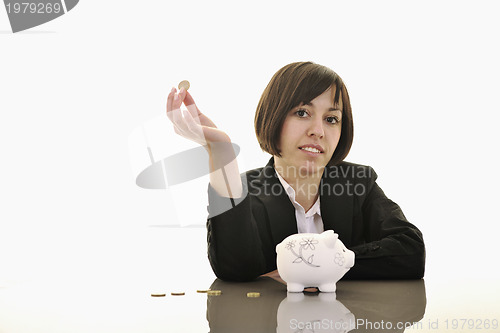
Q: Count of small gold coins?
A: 6